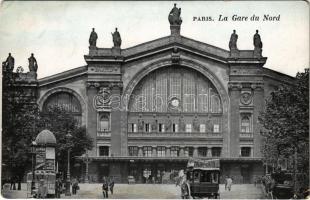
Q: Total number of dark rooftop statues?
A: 7